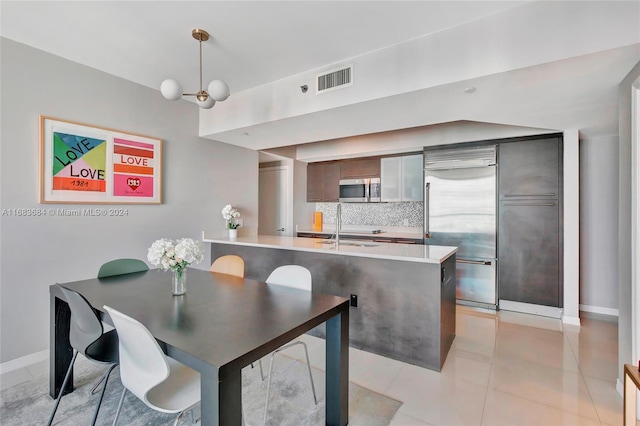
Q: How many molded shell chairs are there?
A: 5